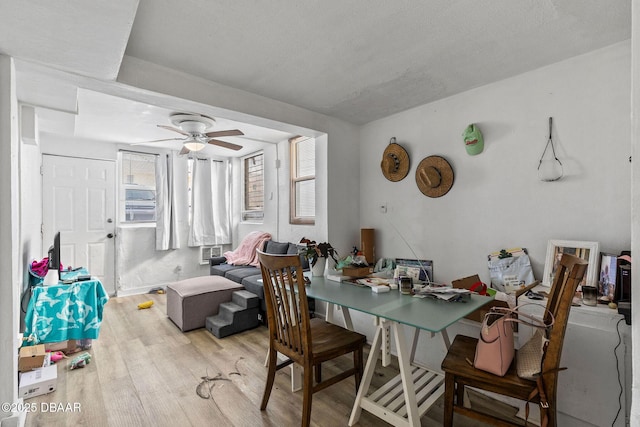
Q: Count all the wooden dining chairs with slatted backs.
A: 2